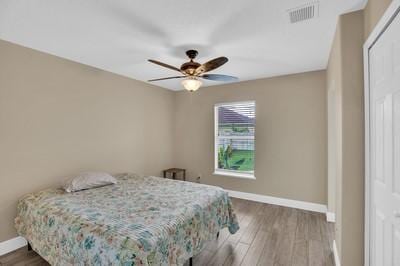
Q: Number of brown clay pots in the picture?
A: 0